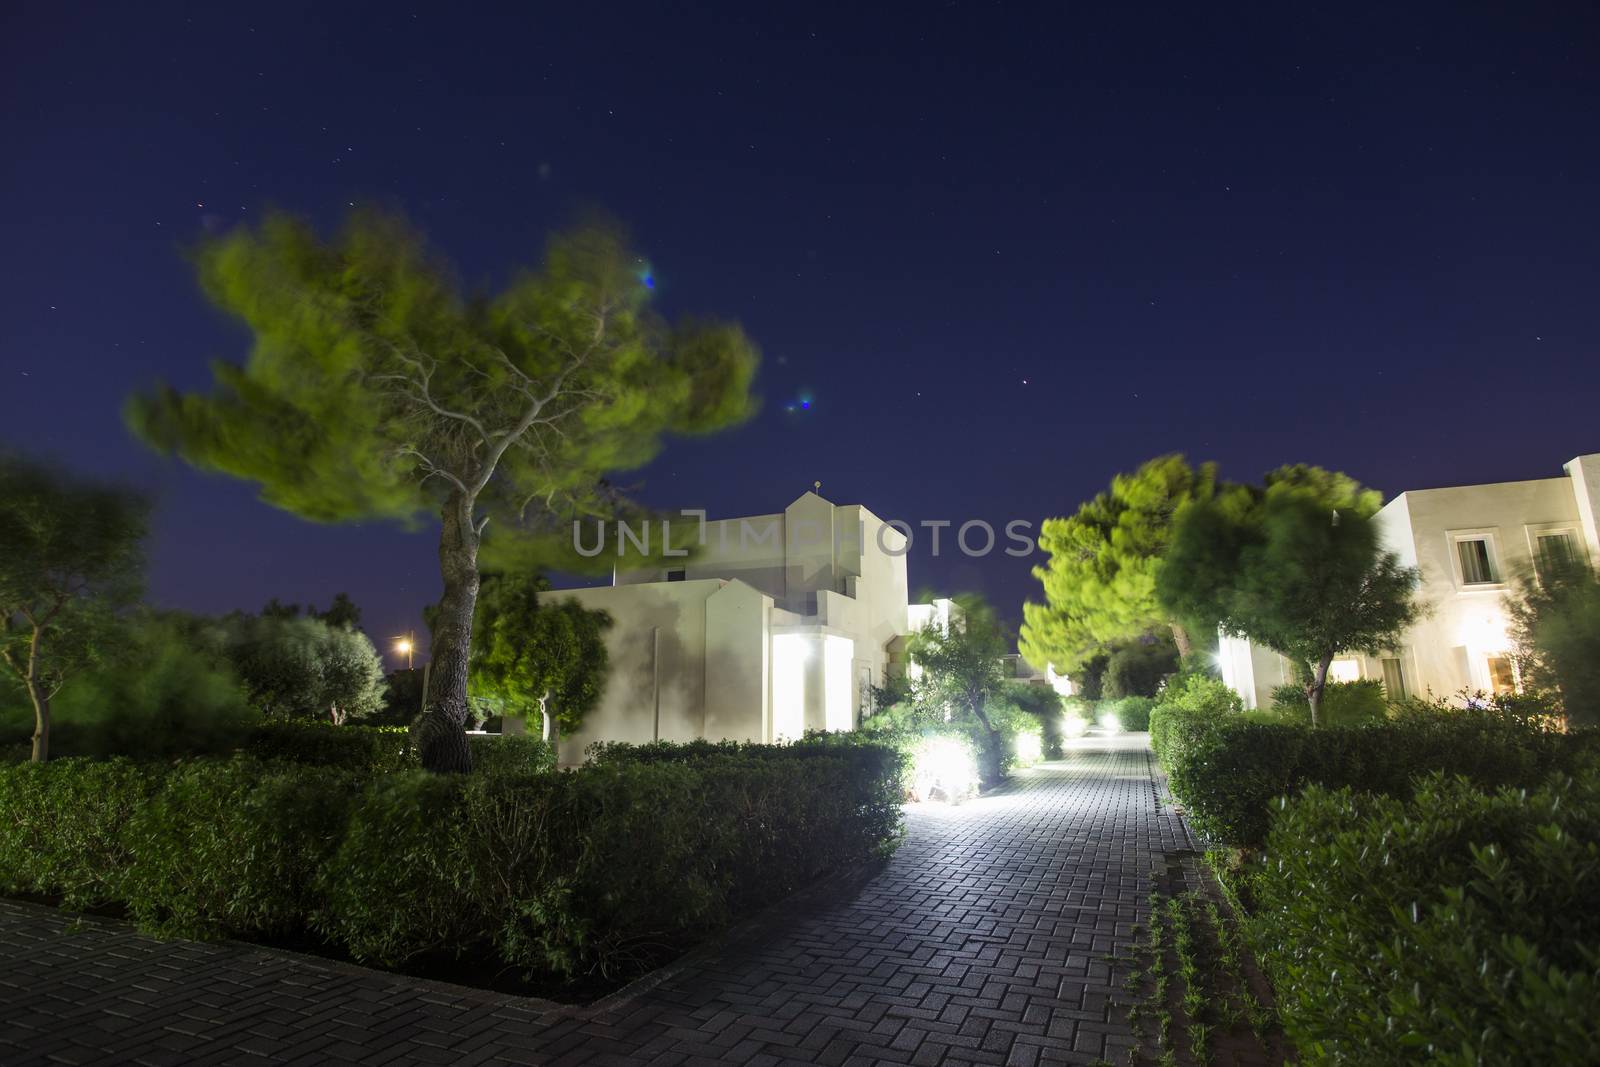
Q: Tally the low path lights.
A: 4